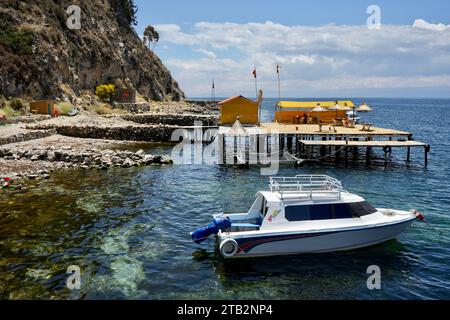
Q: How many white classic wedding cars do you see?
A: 0